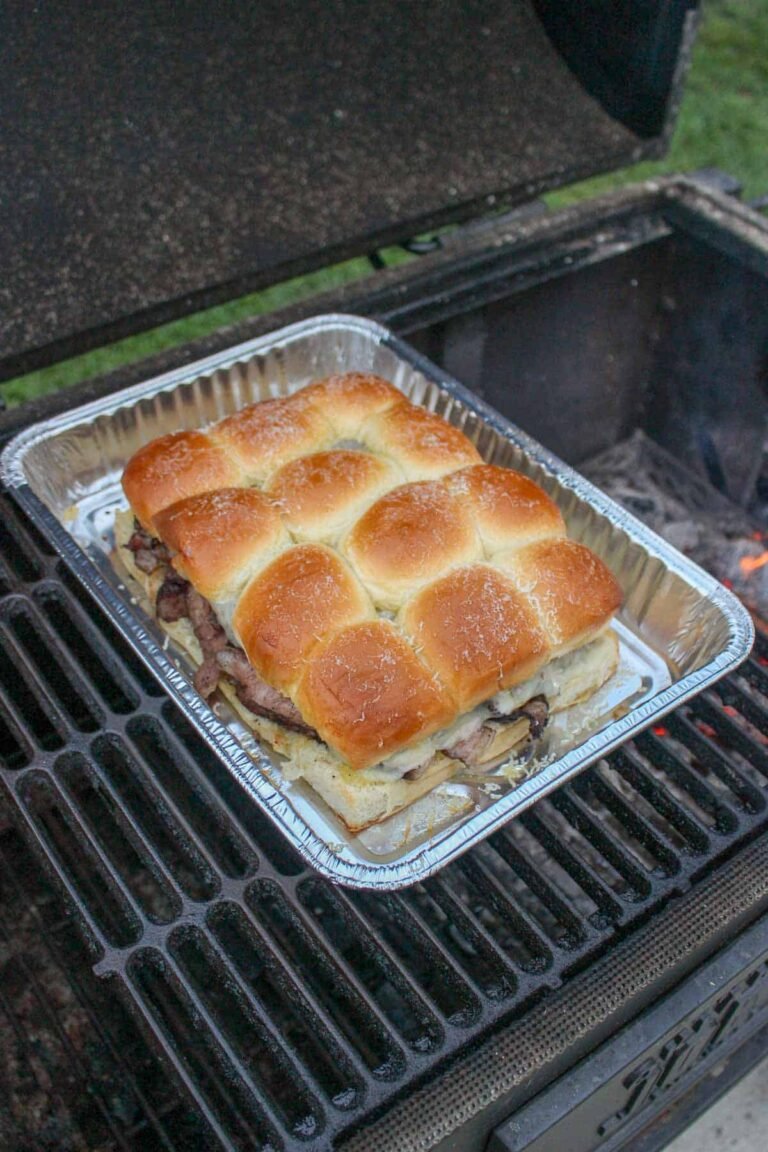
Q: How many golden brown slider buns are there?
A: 12